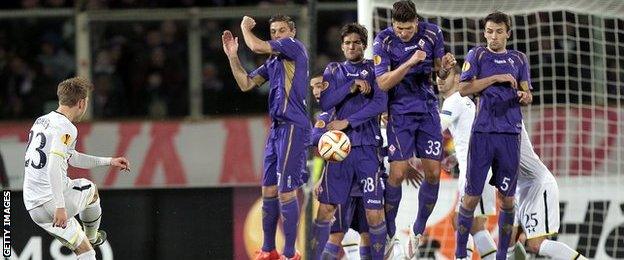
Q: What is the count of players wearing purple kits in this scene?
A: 5